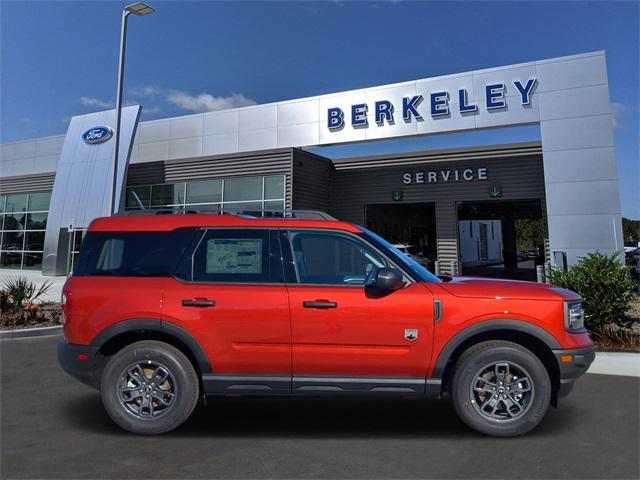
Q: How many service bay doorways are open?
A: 2